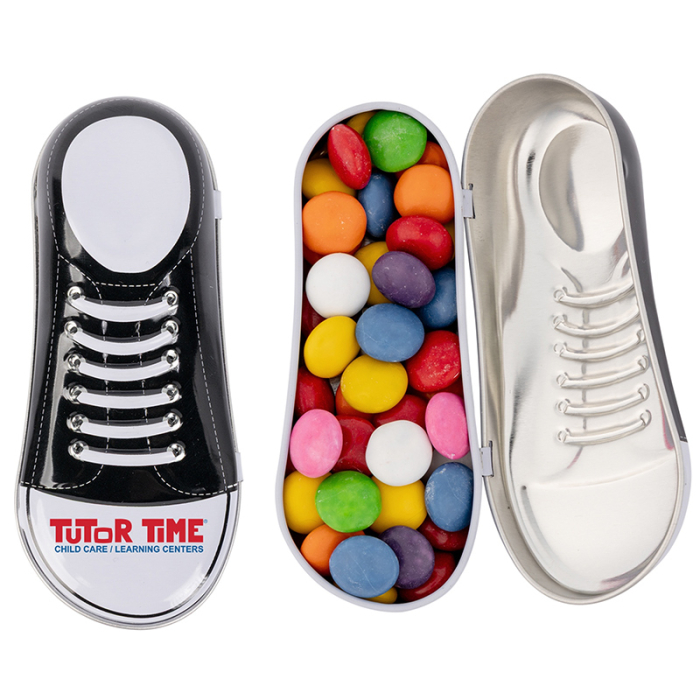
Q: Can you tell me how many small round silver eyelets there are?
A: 12